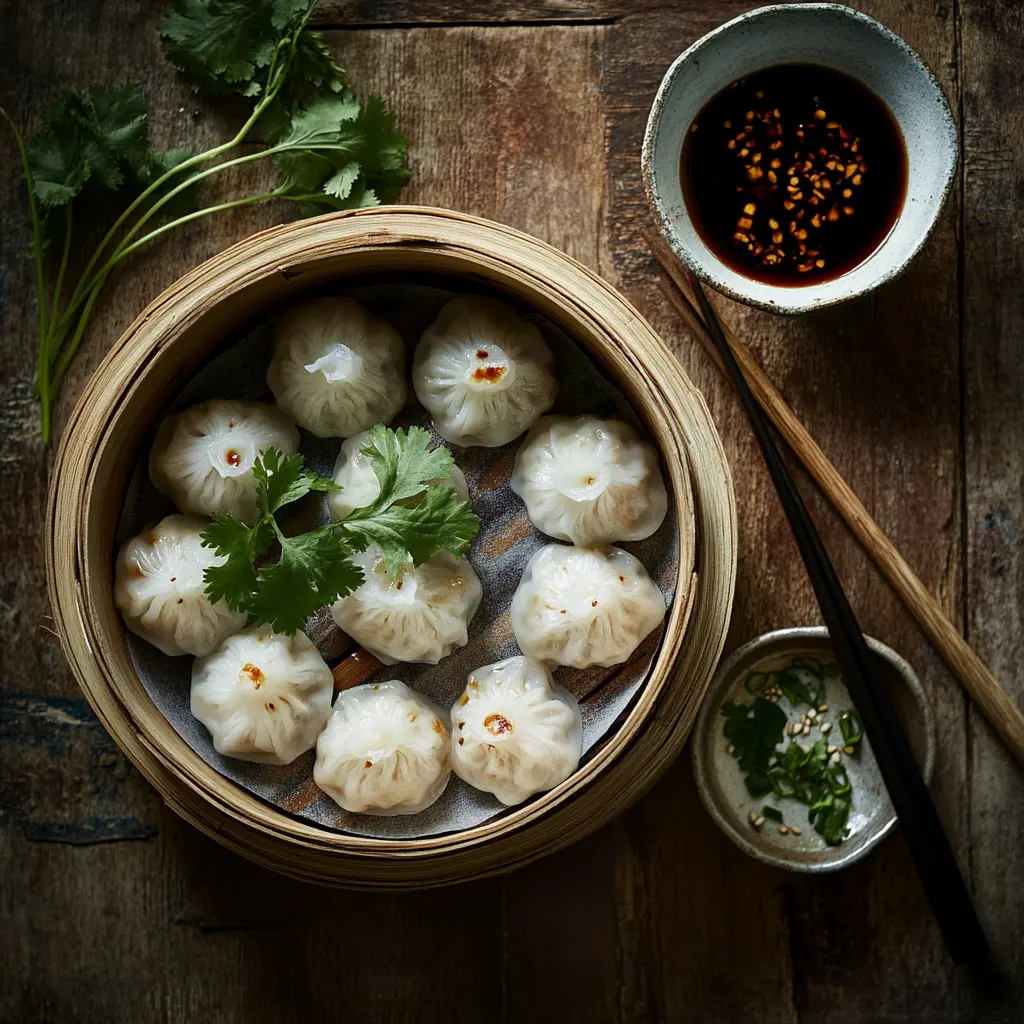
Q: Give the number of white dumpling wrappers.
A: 11